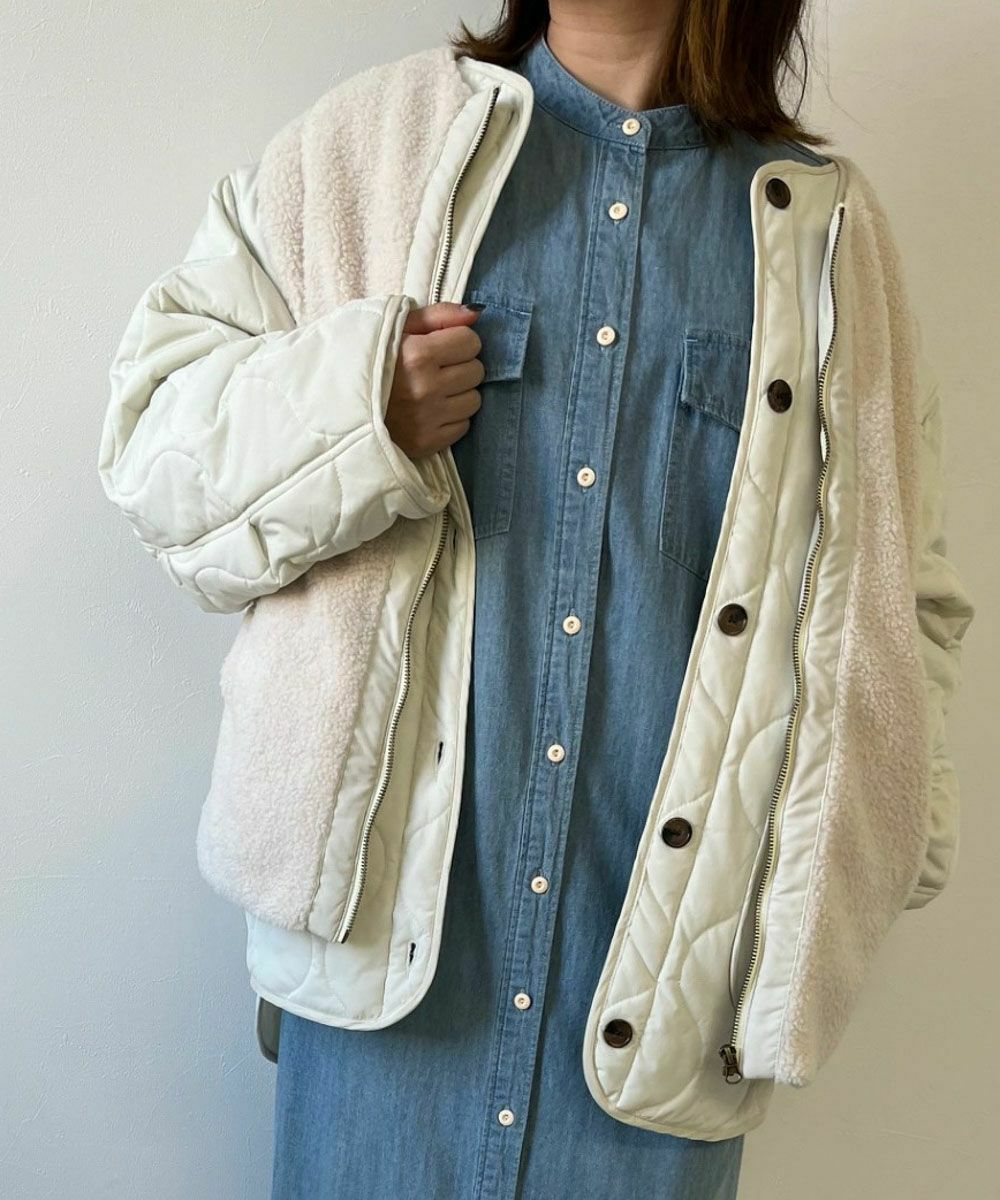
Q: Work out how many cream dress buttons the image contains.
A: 9